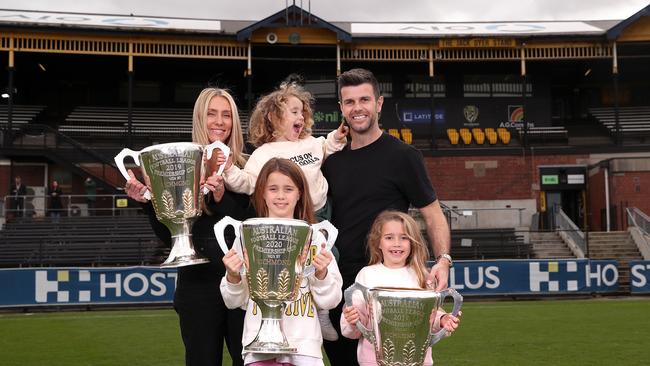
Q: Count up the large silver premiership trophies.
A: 3